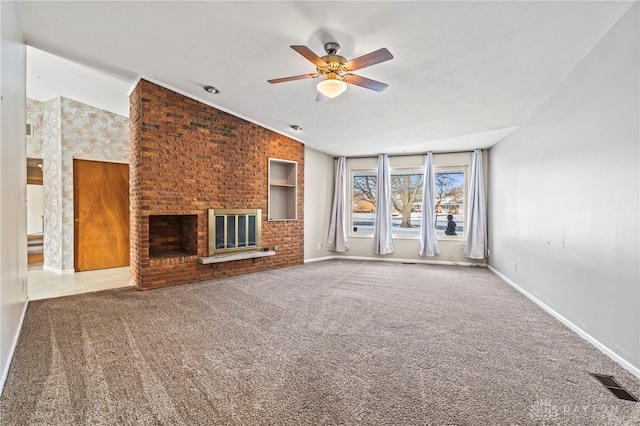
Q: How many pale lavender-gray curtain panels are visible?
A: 4